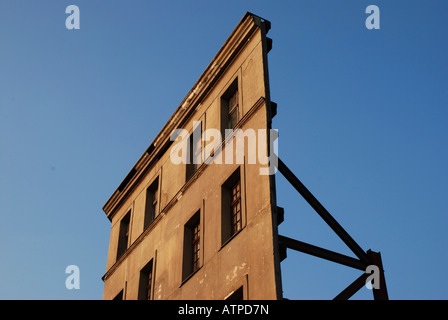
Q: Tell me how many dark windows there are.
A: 9